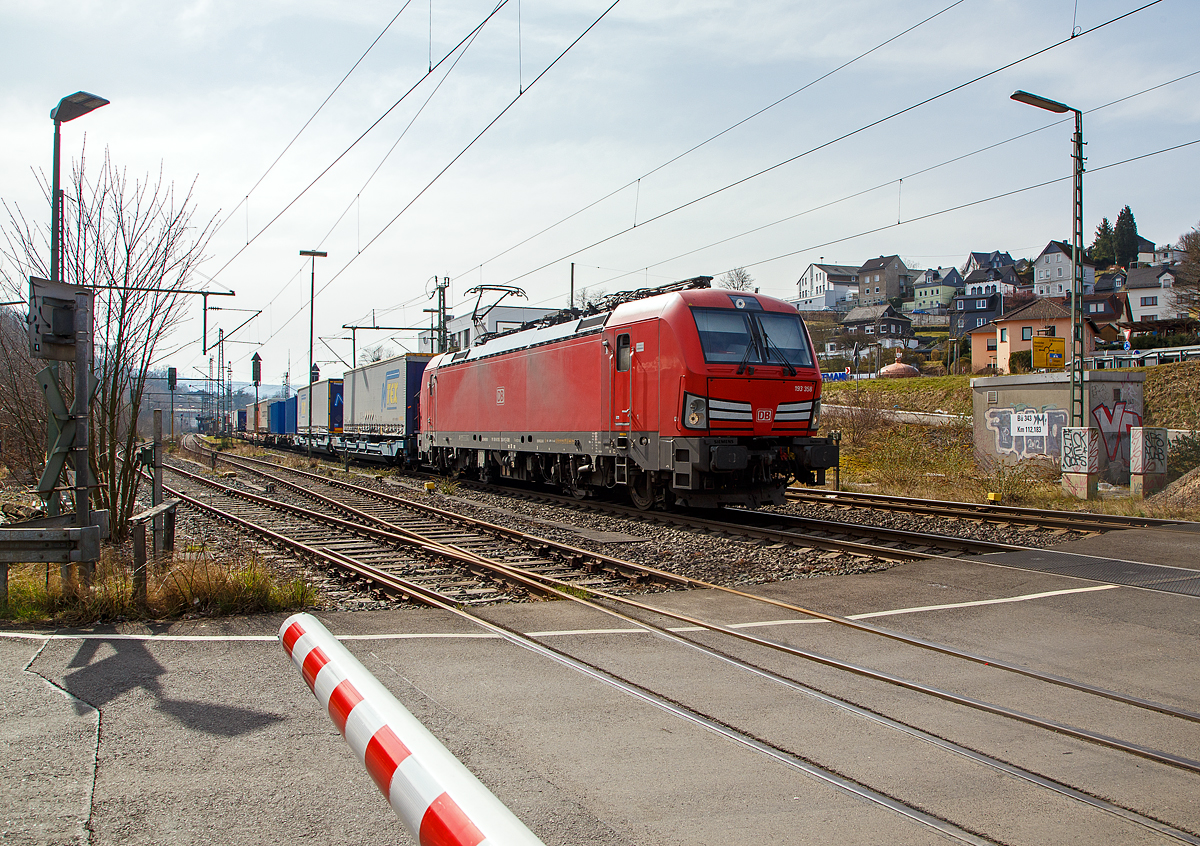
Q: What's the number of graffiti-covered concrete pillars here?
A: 2